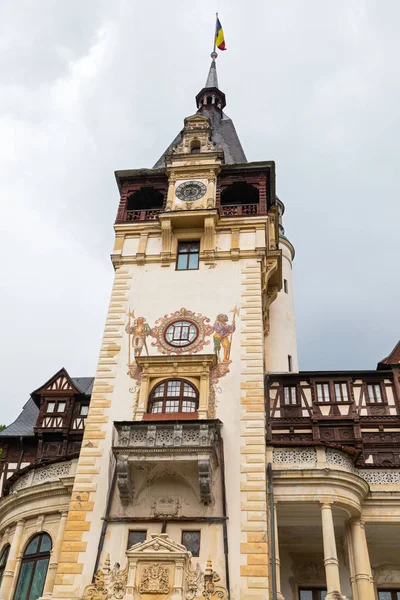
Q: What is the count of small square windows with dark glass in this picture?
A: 2